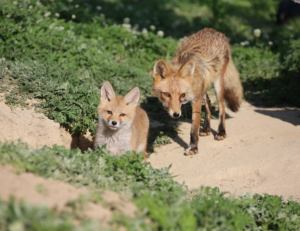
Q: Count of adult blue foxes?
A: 0